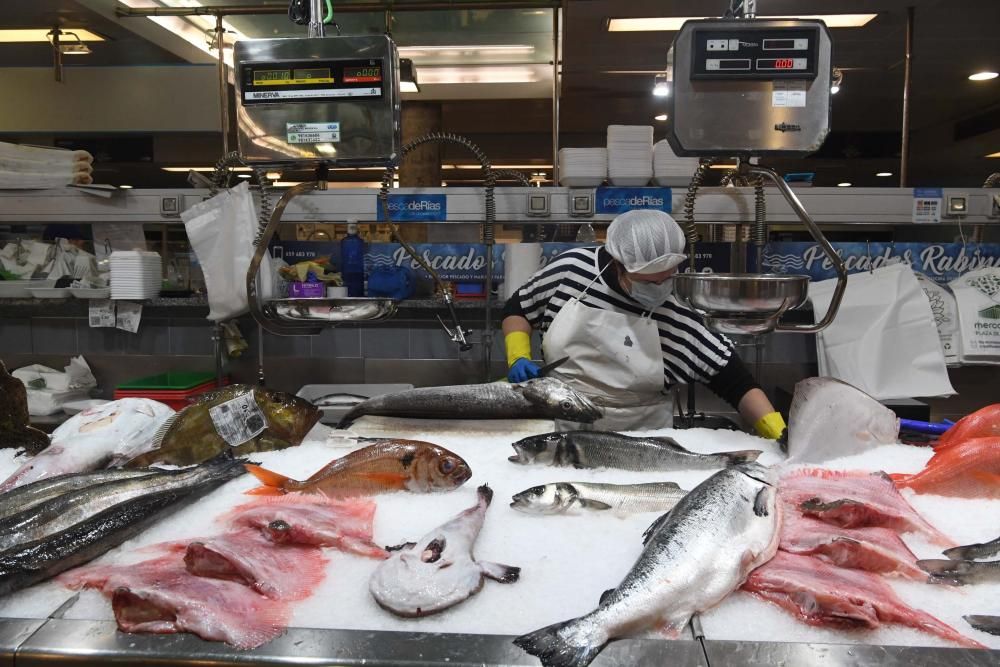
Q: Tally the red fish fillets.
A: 6